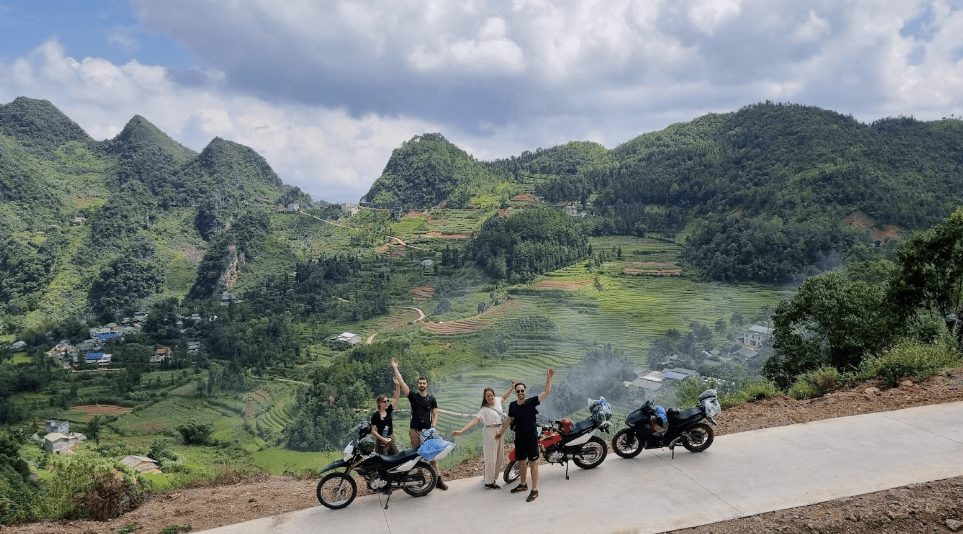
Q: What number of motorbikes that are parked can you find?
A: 3